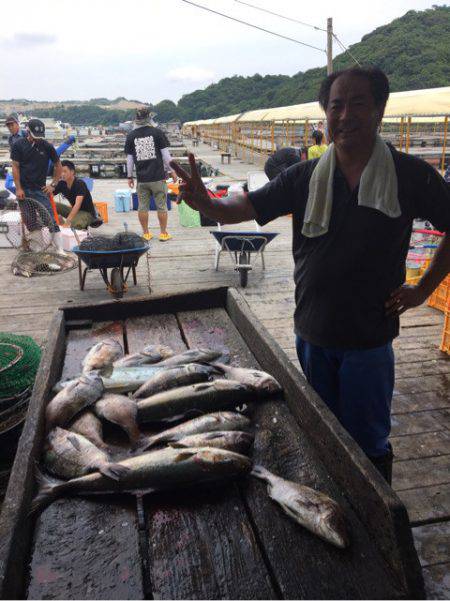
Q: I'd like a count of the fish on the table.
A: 15